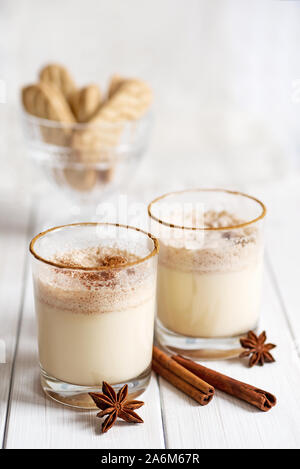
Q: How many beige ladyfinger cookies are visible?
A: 5